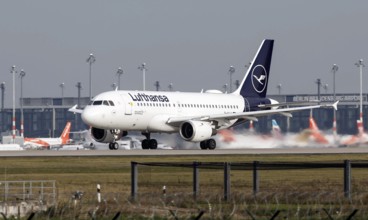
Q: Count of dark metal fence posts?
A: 5